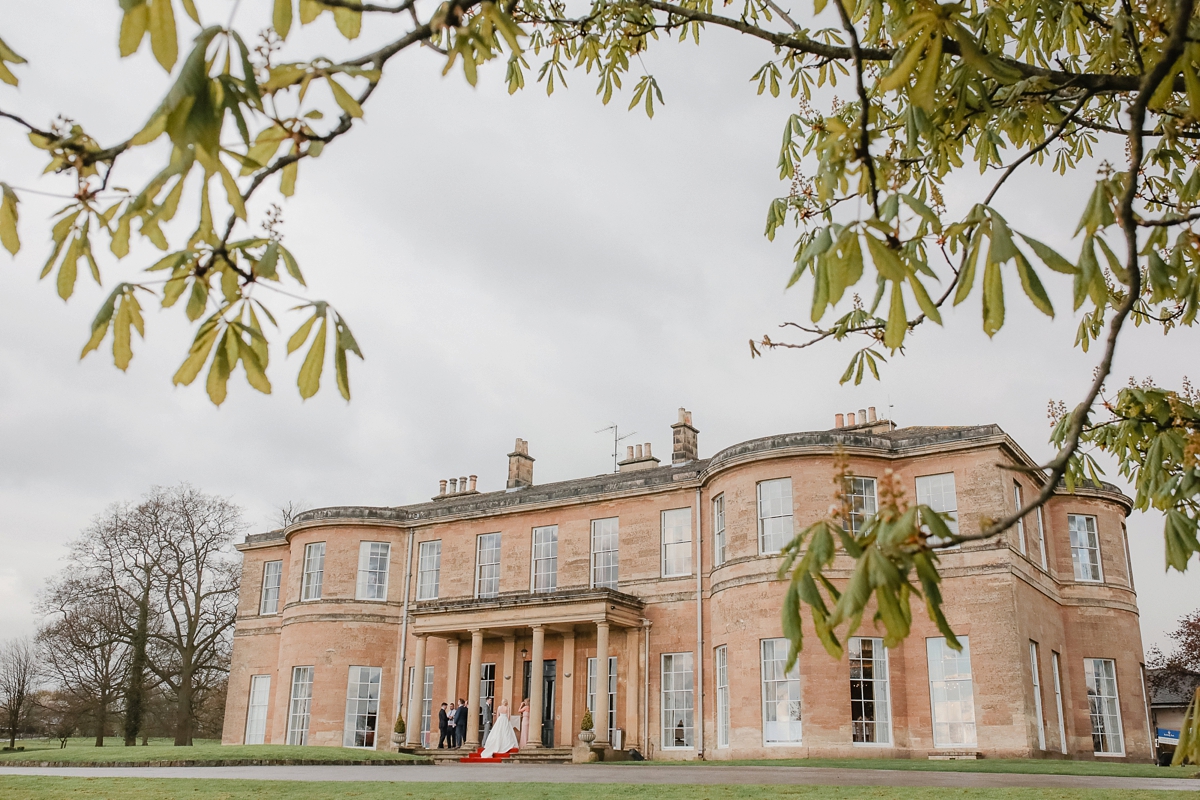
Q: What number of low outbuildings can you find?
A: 1